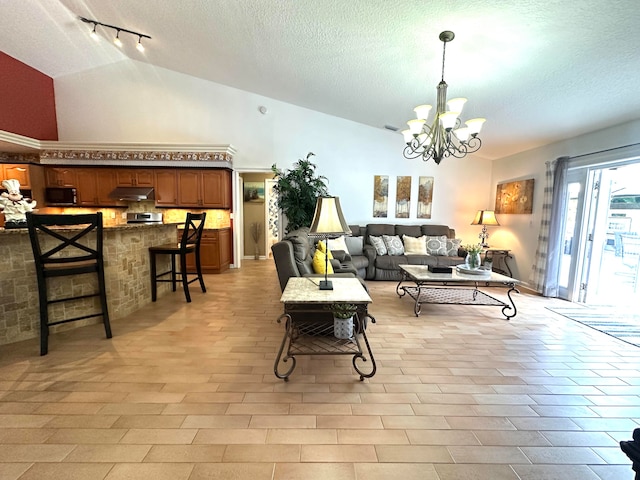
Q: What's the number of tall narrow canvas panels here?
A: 3